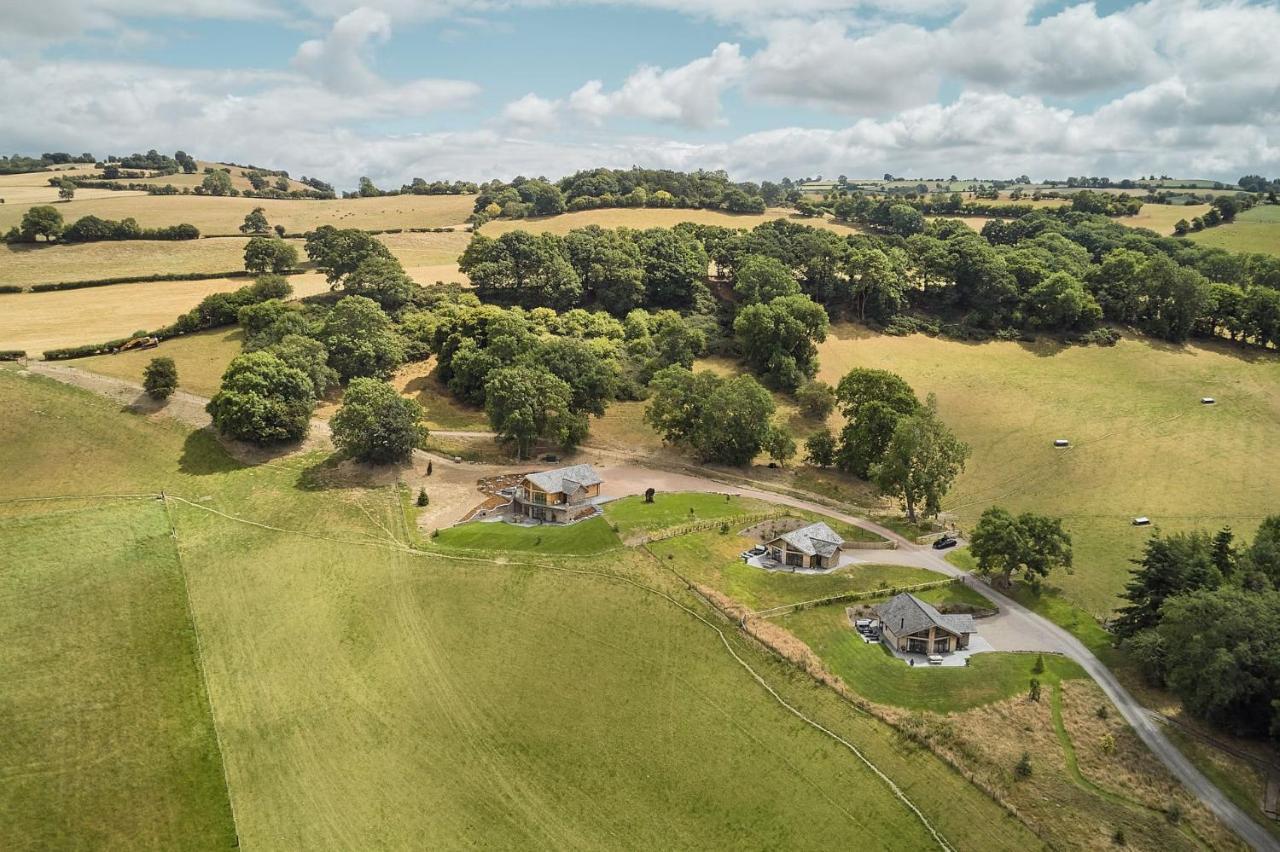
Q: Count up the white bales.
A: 3